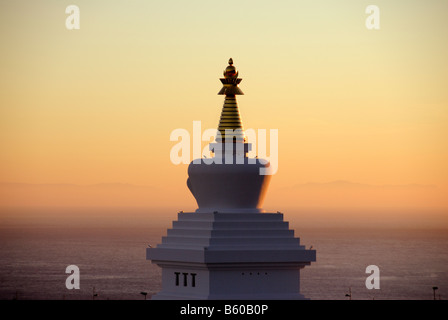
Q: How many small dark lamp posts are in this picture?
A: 4